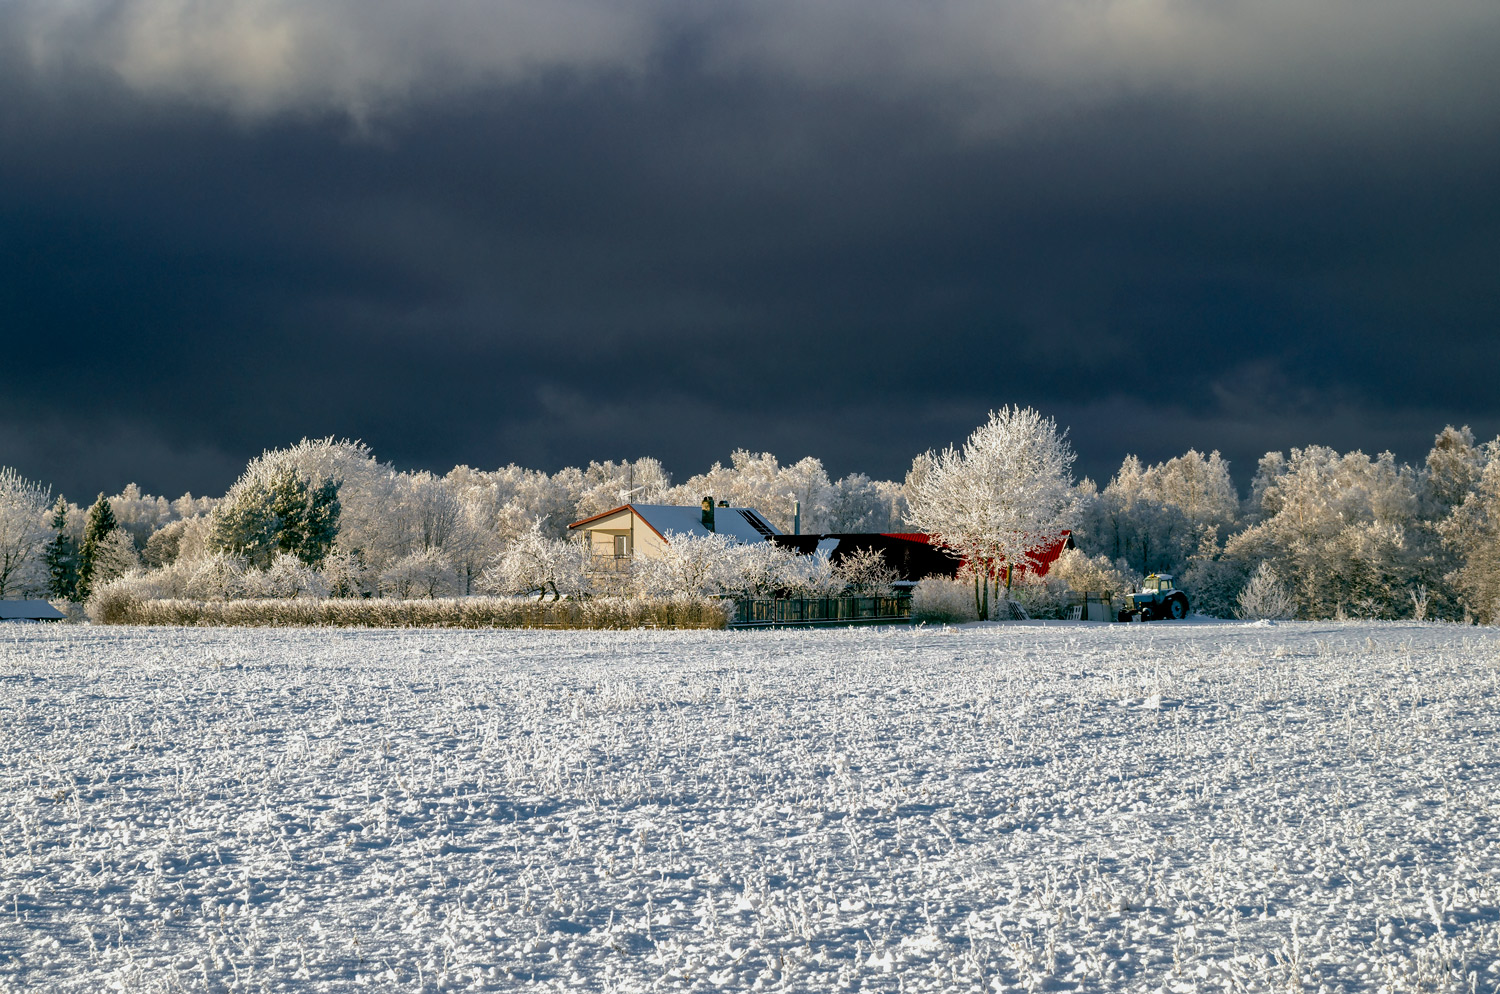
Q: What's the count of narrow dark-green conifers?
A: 2